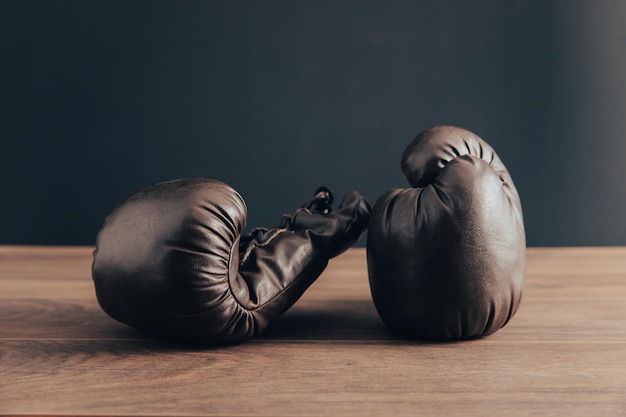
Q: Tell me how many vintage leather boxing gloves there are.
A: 2